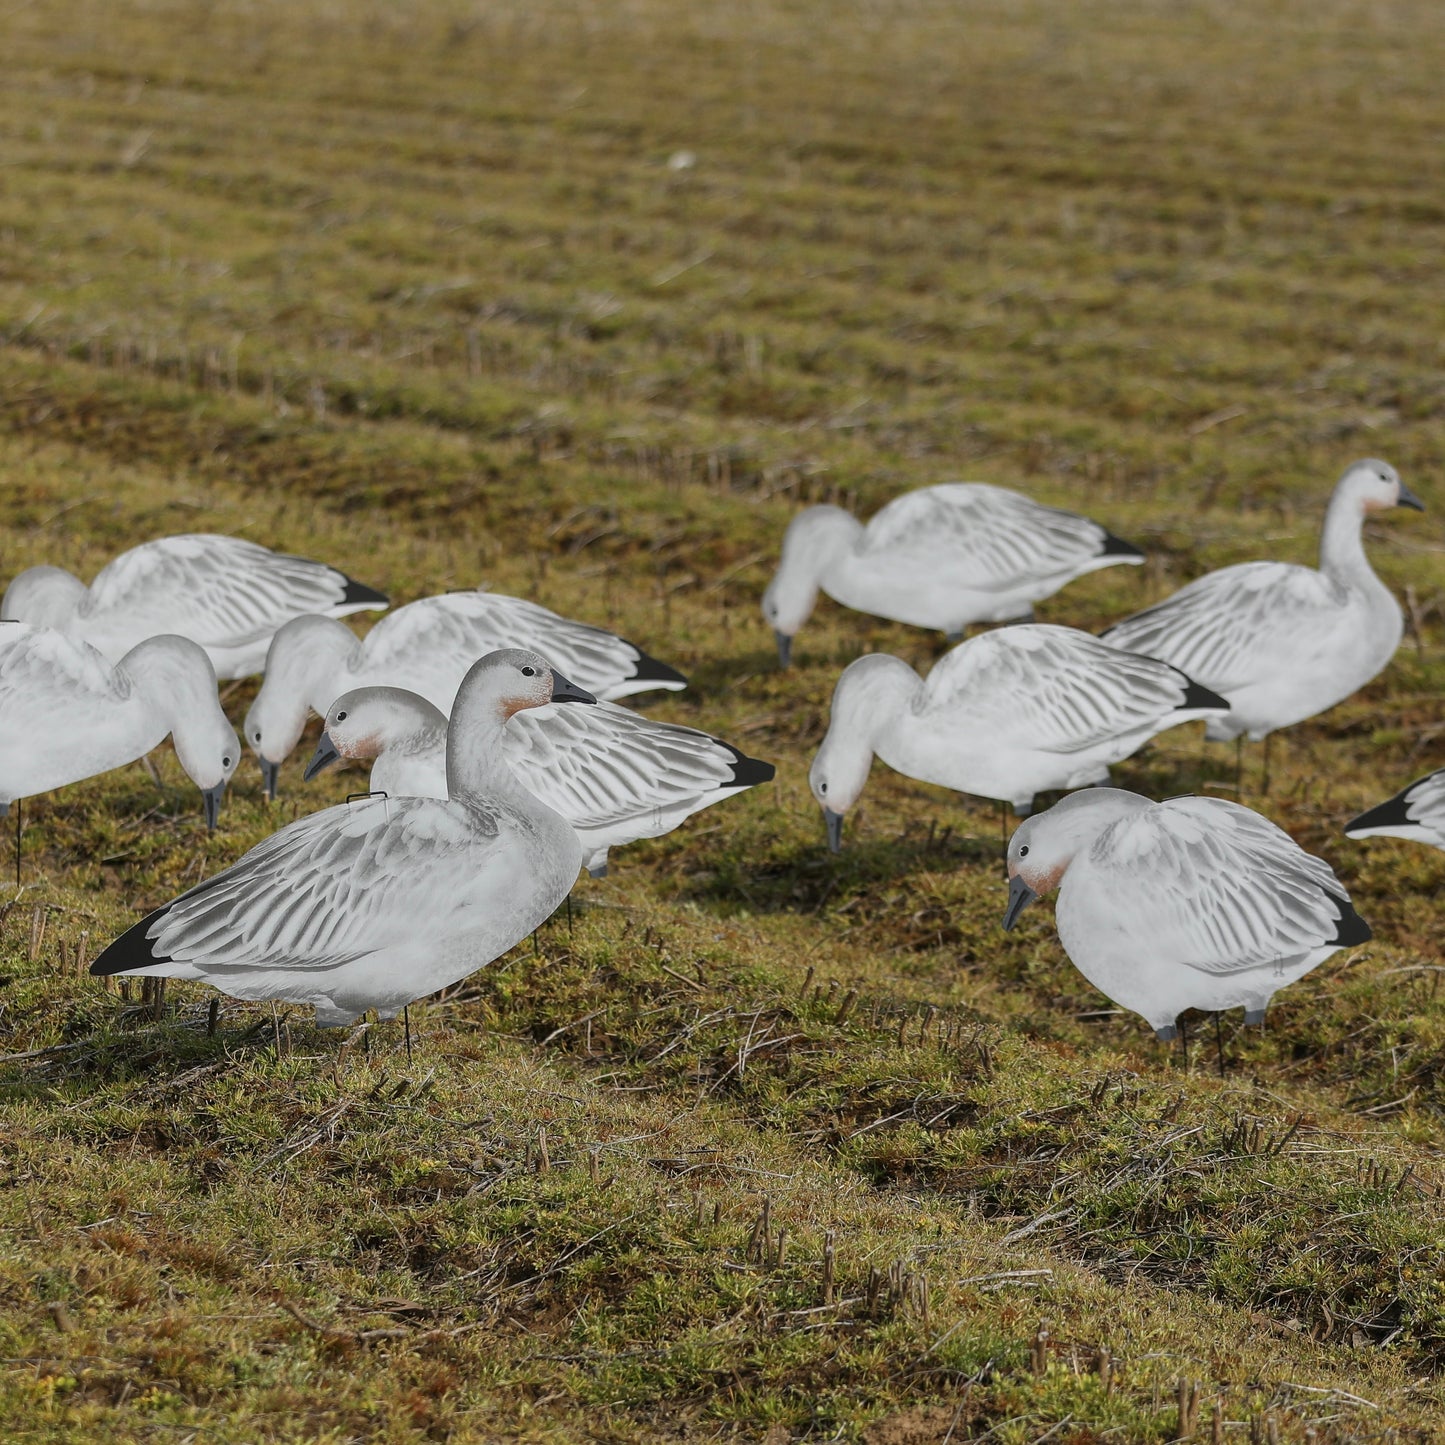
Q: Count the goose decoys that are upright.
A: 2